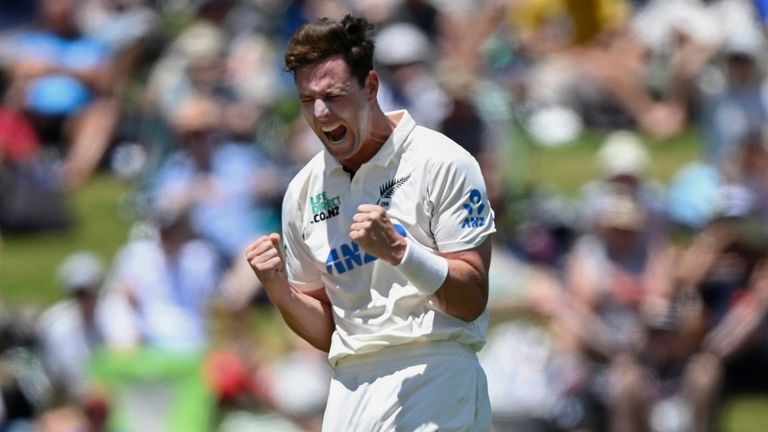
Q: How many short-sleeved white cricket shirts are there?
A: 1